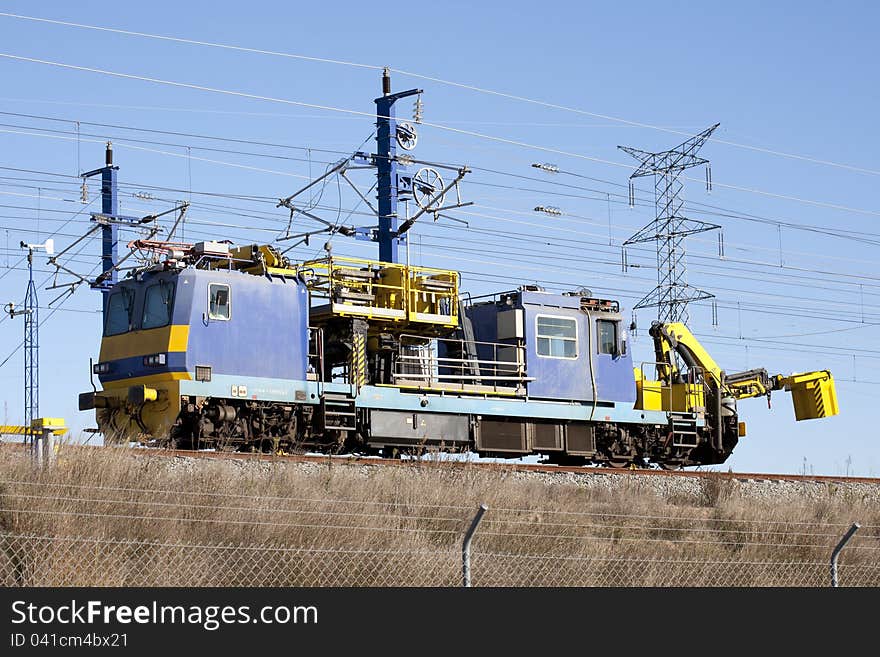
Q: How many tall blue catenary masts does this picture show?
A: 2